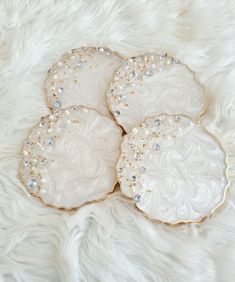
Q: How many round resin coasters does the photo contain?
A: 4